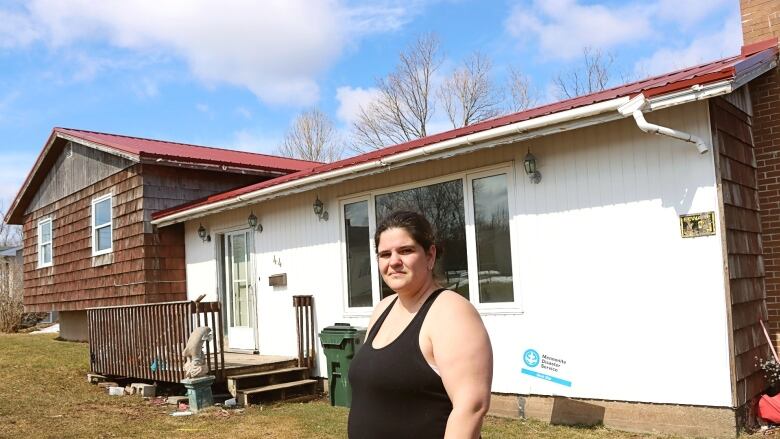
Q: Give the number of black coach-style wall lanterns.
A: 4